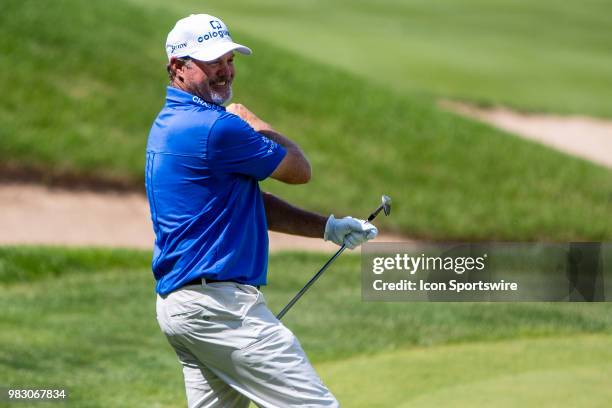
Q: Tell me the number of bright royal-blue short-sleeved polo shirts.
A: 1